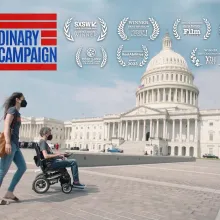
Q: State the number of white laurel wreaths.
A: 6